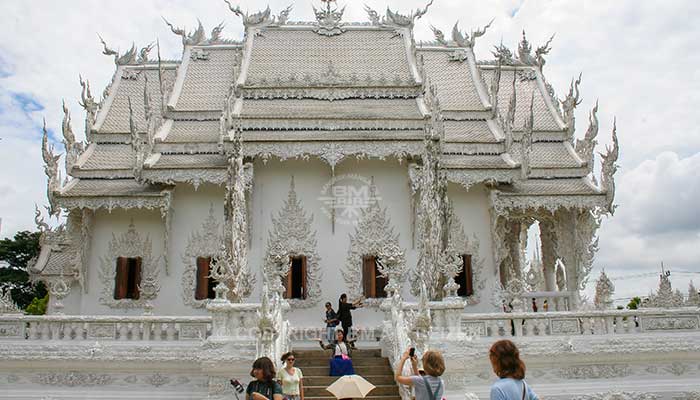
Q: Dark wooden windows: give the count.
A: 5